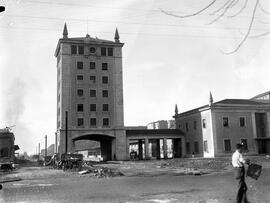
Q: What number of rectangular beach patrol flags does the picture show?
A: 0